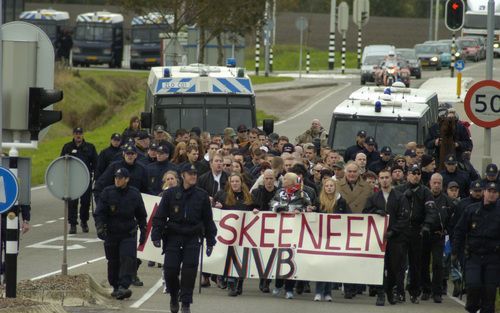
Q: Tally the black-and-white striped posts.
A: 8